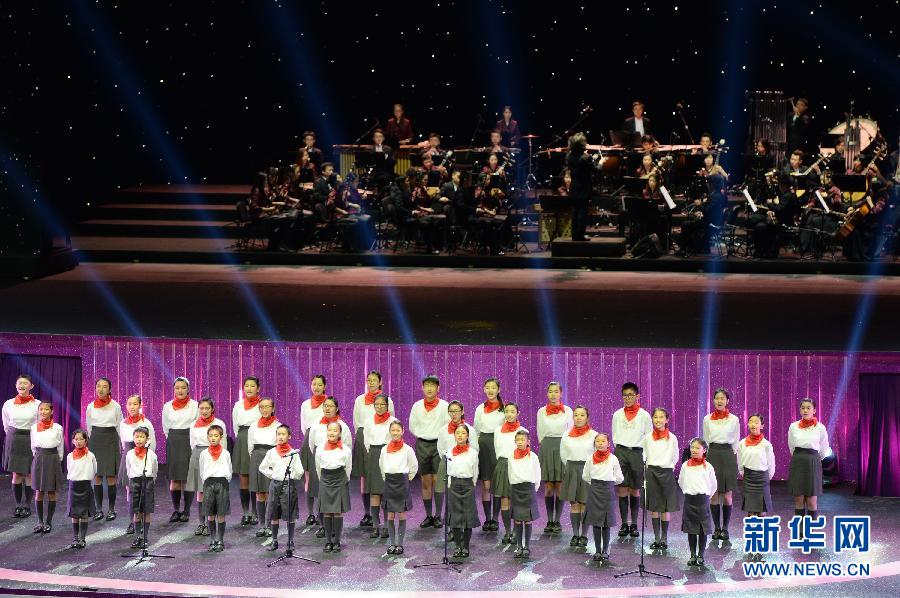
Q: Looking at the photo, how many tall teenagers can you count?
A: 12